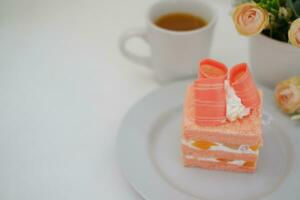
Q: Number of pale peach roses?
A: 3